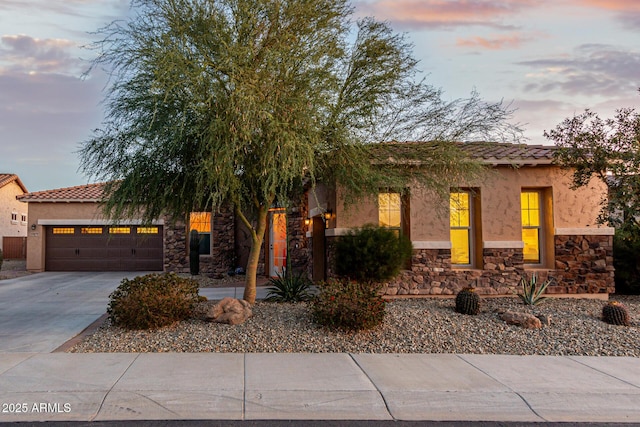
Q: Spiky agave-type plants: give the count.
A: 2